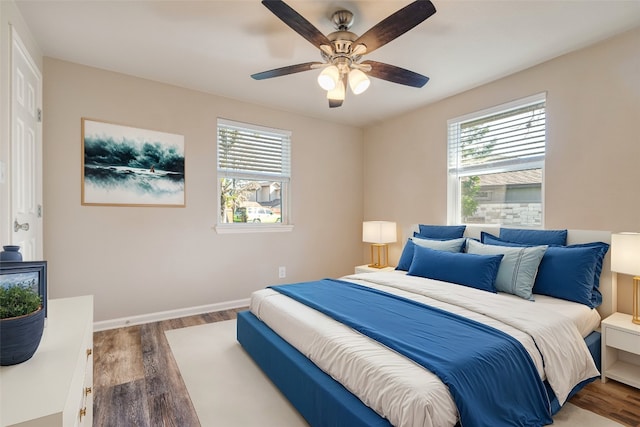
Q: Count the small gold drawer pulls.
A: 3